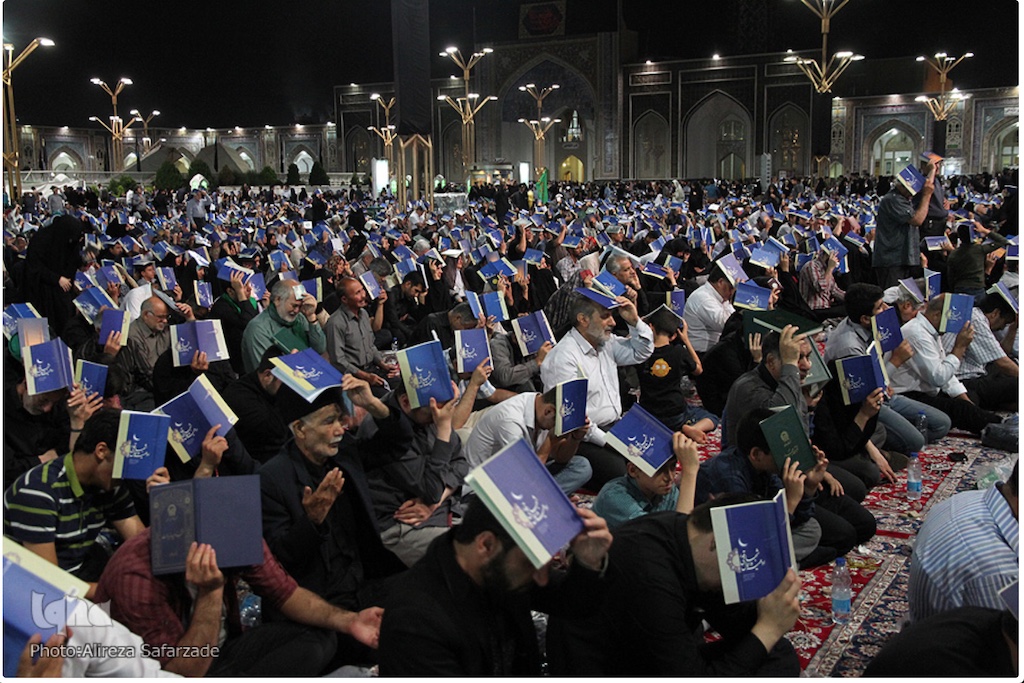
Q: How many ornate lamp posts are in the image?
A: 8